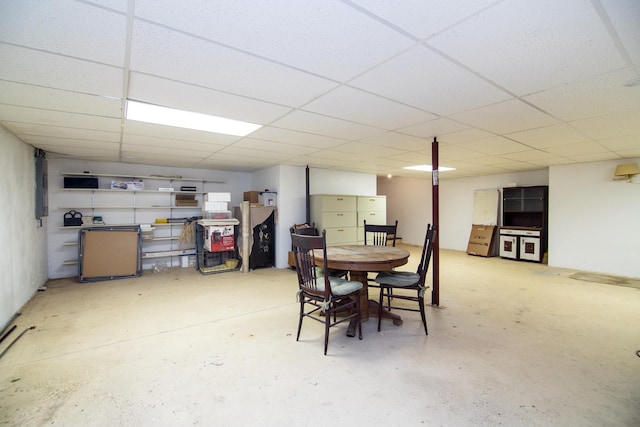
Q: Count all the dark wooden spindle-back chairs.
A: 4